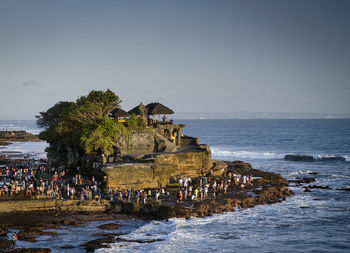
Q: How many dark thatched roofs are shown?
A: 3